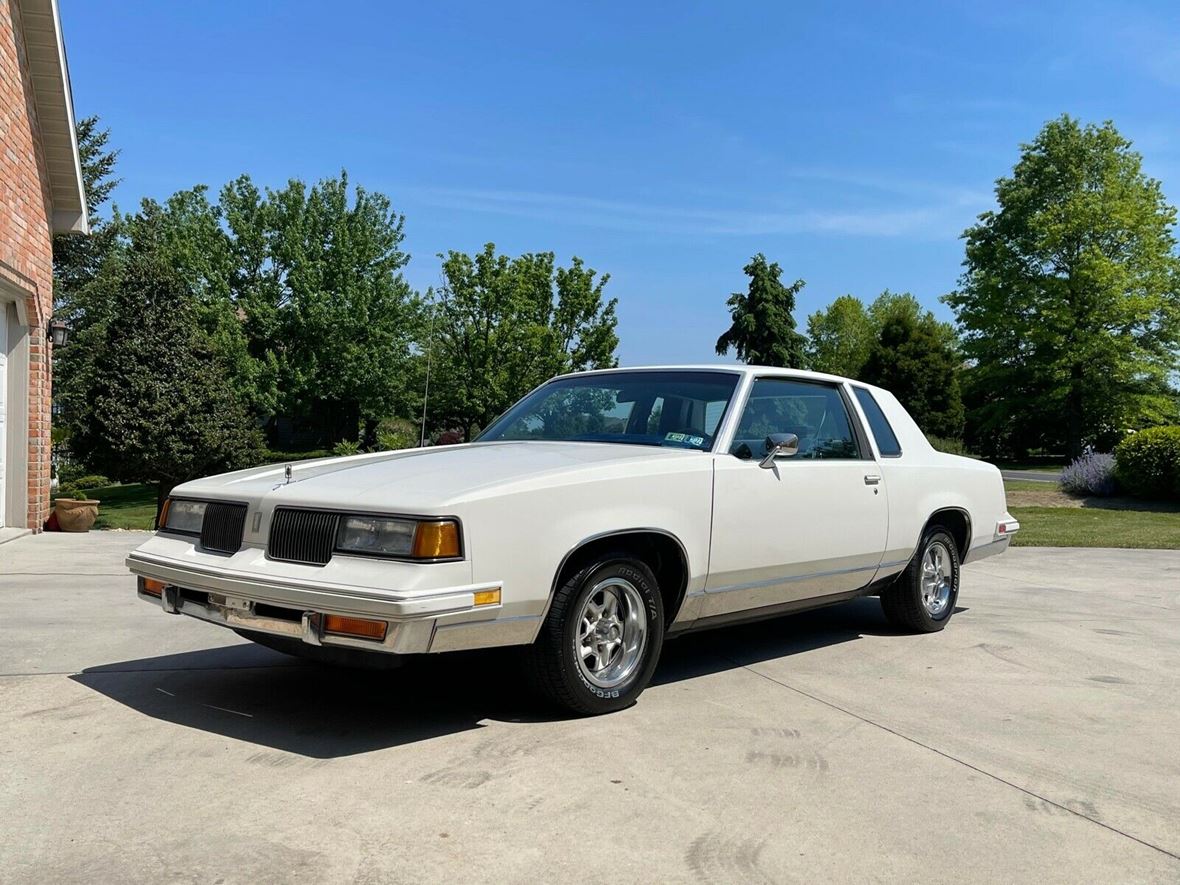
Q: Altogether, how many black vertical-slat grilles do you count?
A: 2